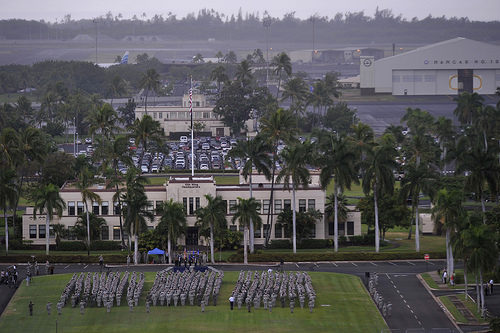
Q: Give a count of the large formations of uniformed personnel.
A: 3